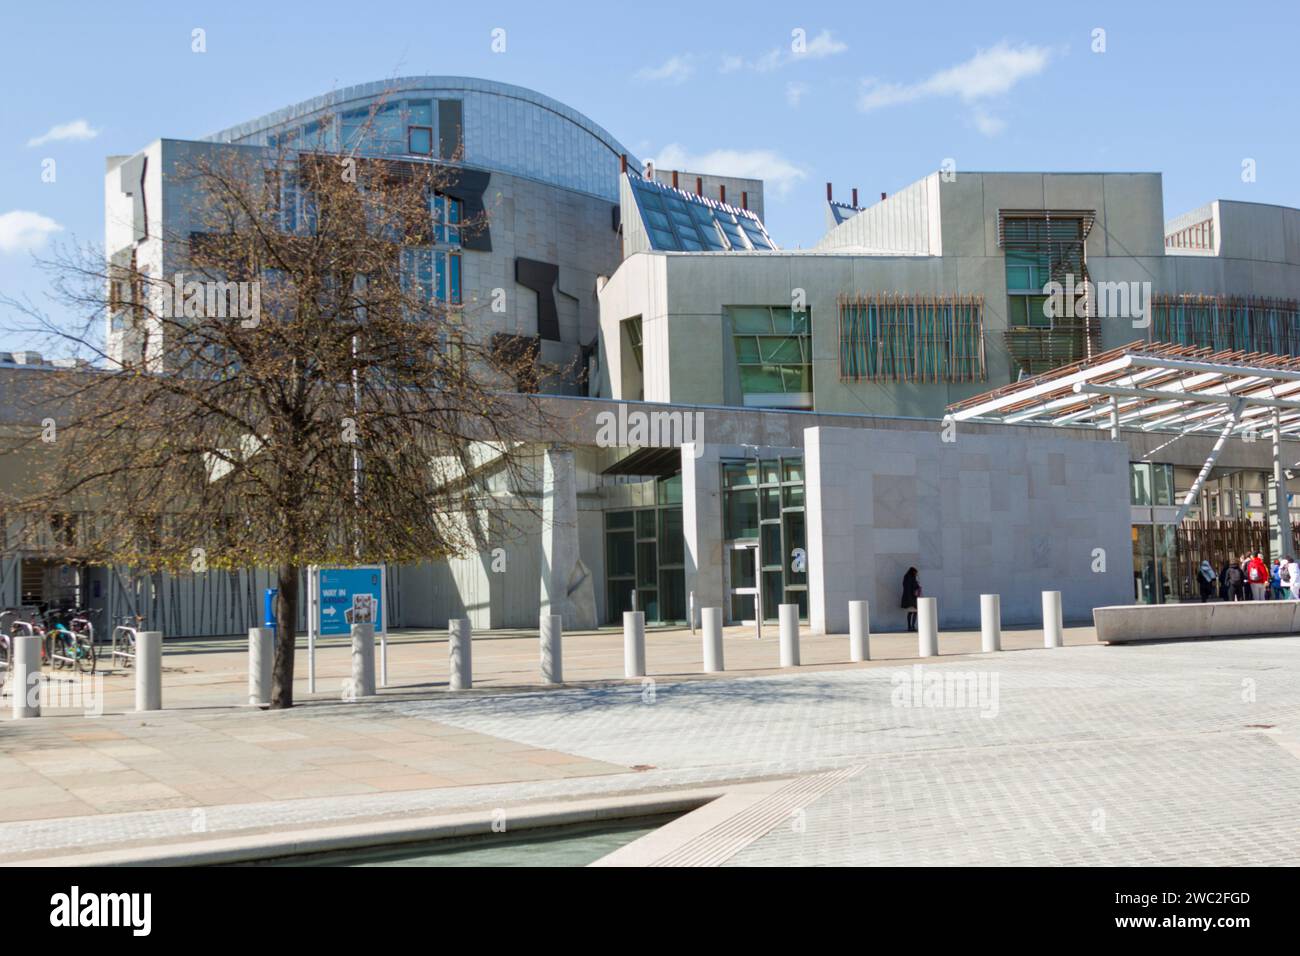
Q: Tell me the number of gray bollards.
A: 13